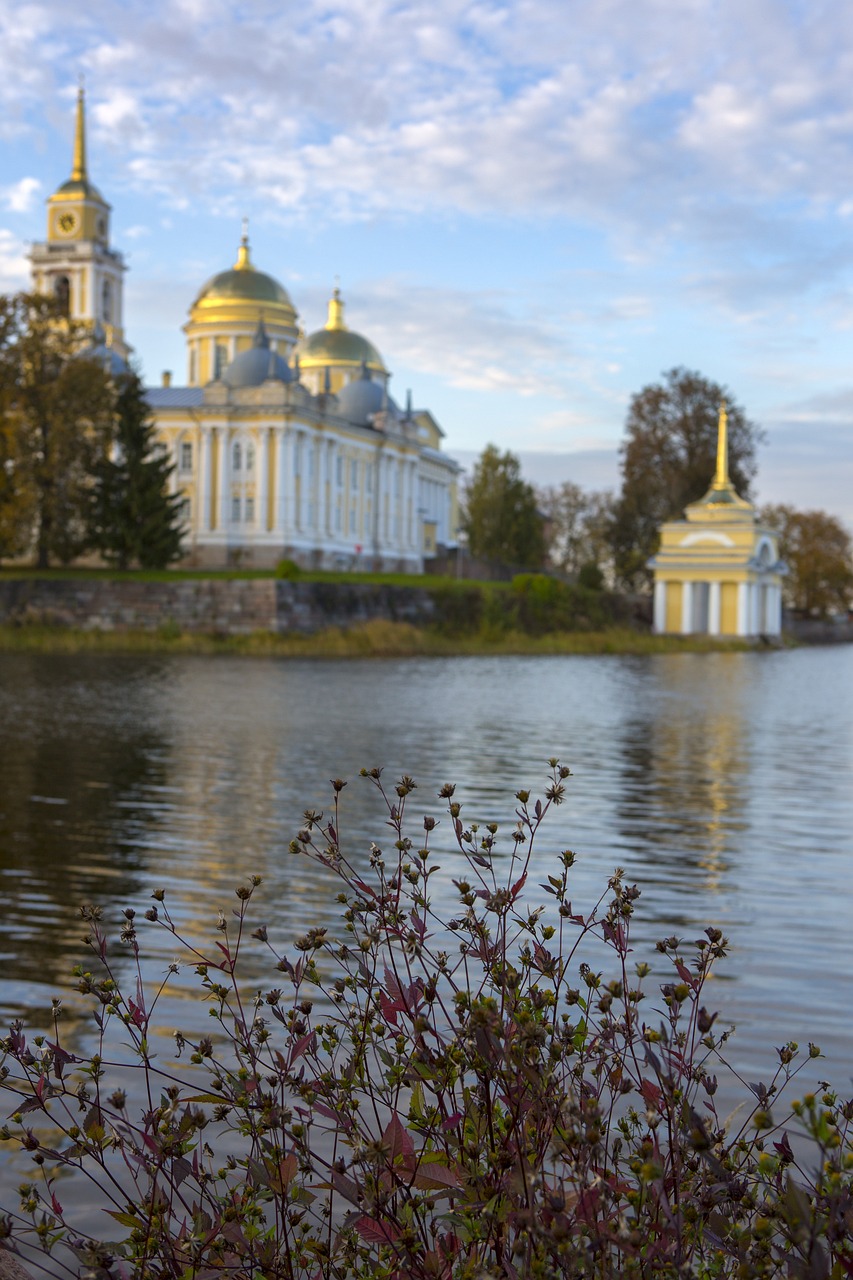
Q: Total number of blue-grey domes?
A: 3